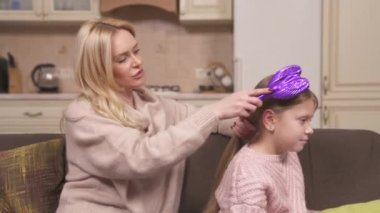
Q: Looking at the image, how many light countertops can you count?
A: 1